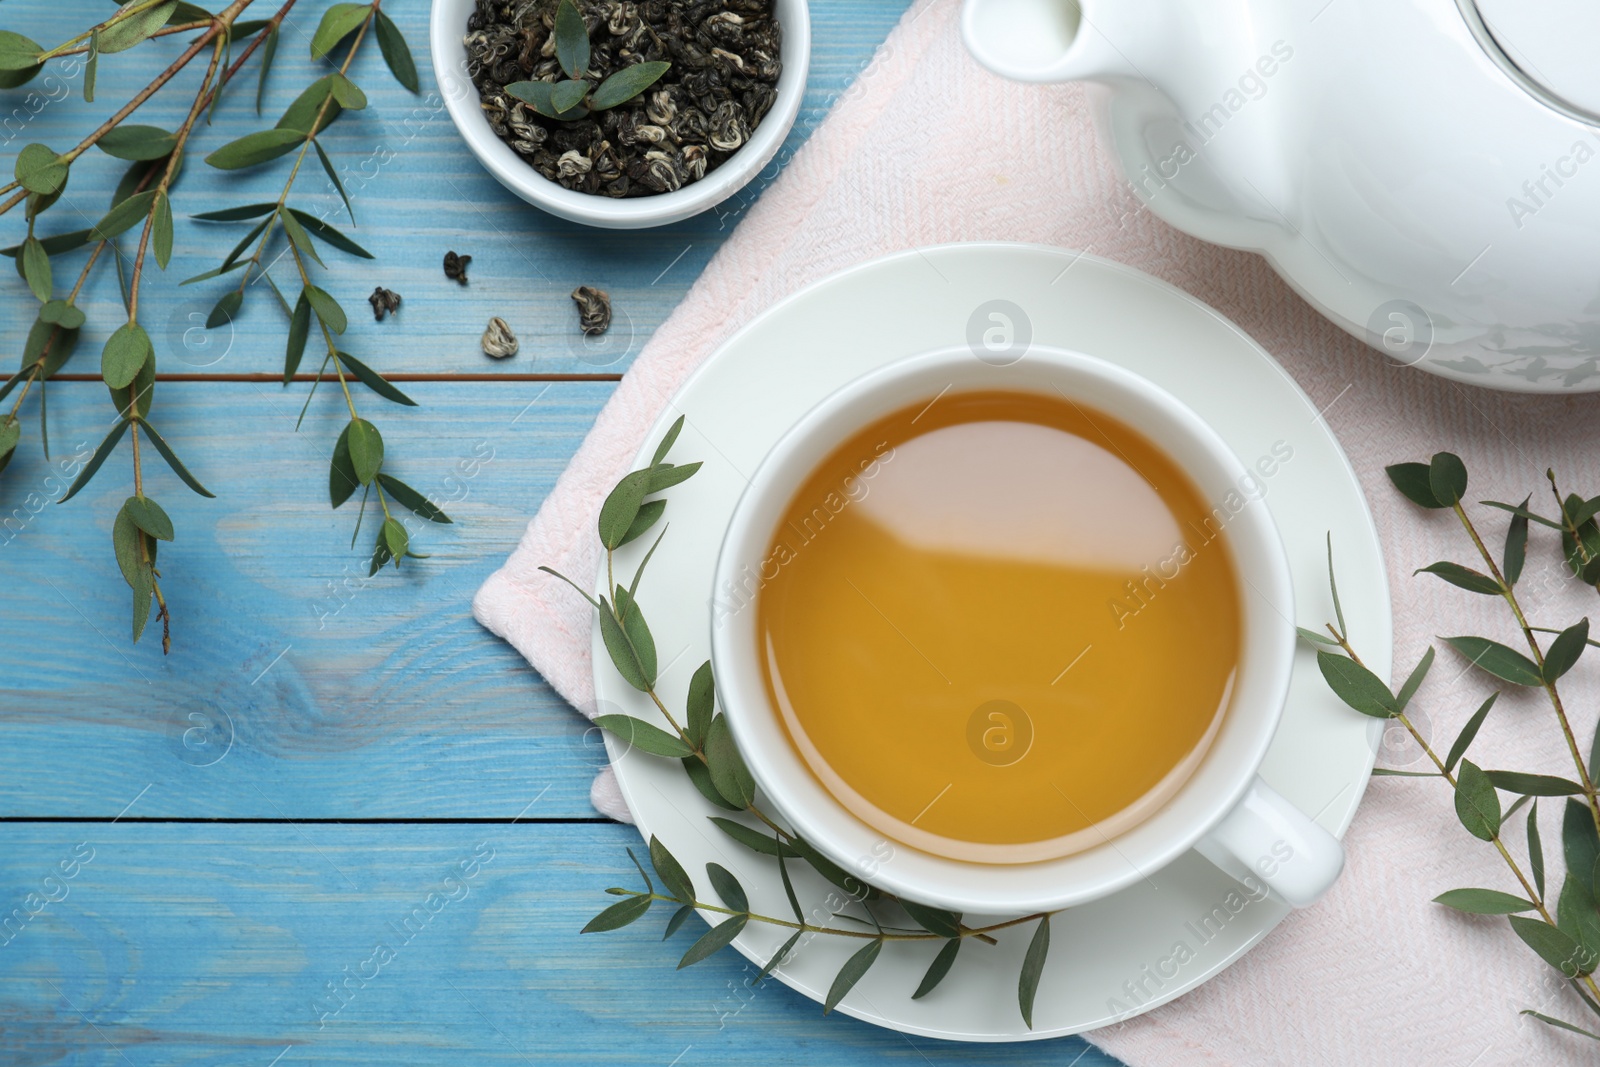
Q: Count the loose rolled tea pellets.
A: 4